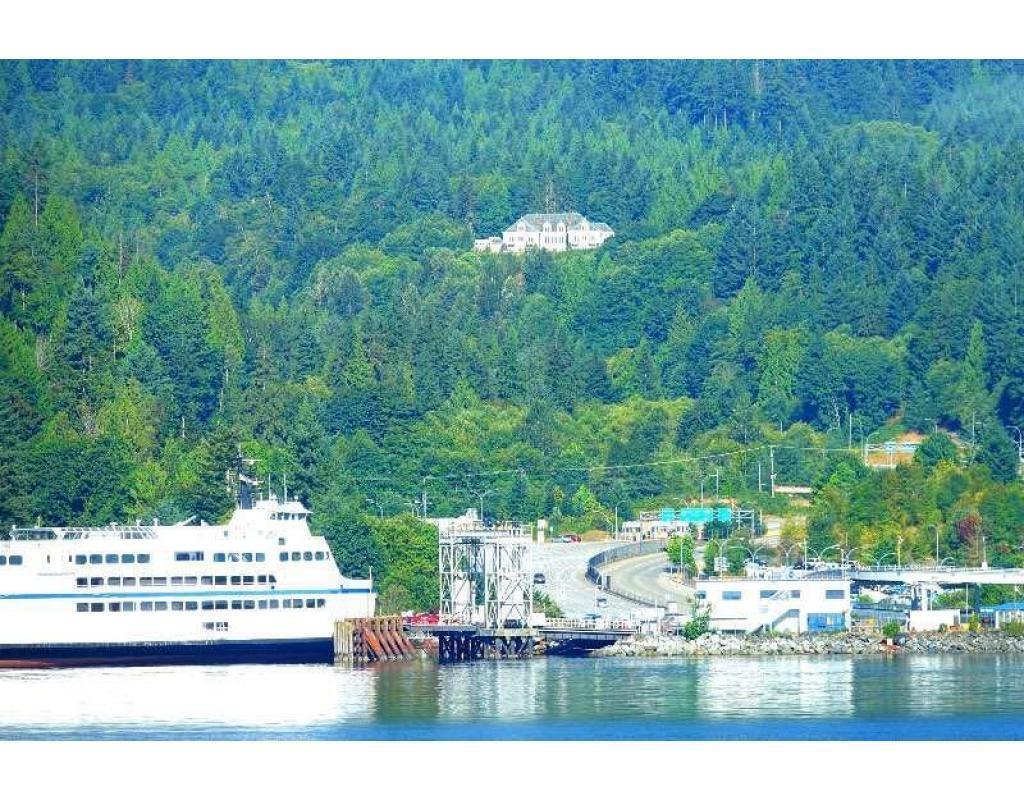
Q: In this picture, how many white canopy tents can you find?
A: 0